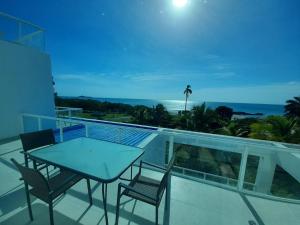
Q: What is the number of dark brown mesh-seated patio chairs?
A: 3